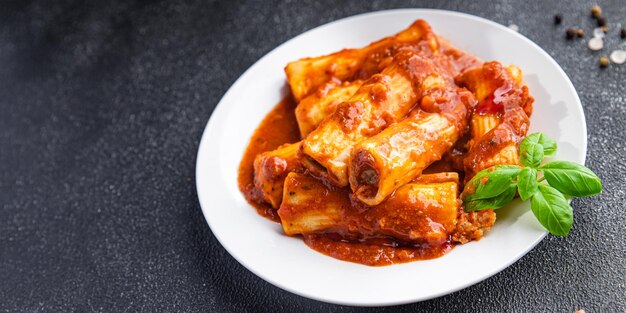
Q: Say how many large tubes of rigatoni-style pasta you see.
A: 7